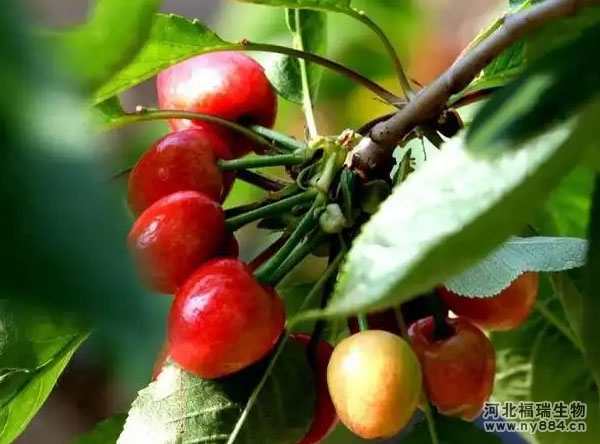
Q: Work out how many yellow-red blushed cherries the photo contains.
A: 1